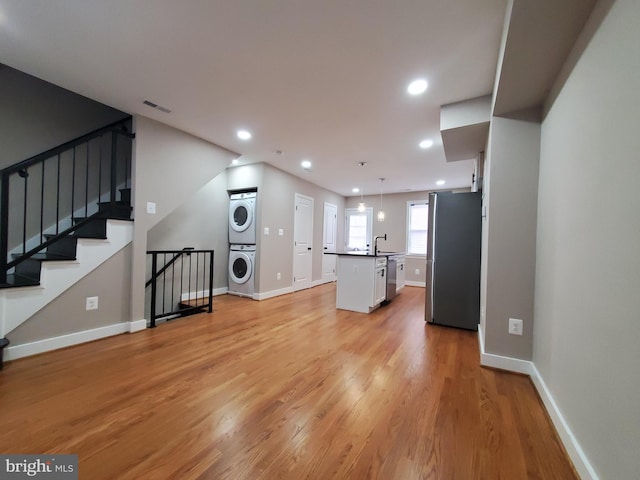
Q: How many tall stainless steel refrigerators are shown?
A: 1